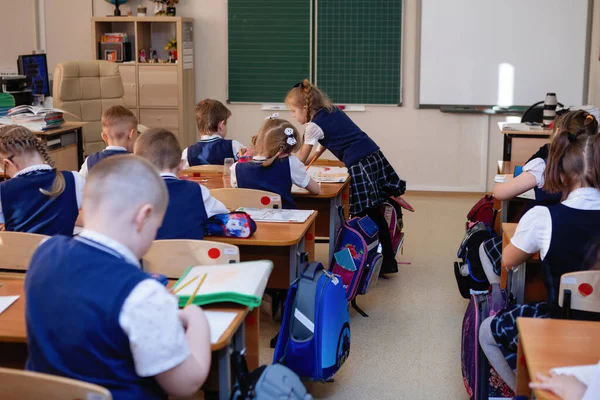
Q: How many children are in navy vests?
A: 9